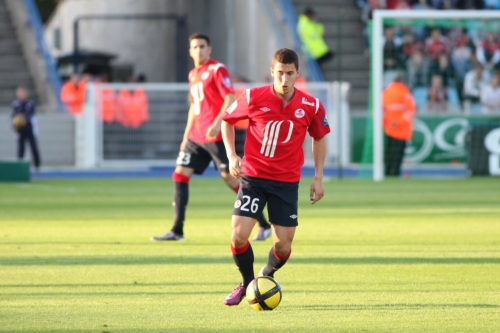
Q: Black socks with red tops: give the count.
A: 4